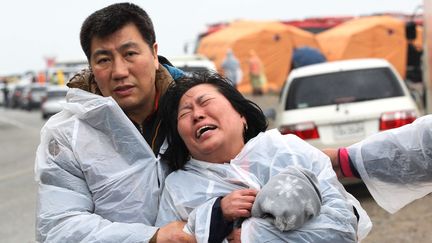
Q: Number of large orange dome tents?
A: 2